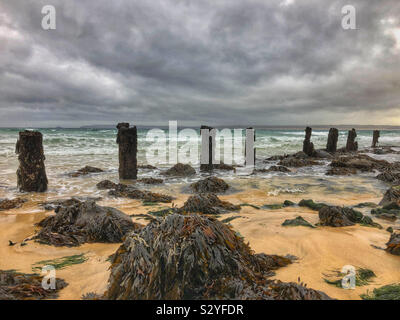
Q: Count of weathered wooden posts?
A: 8